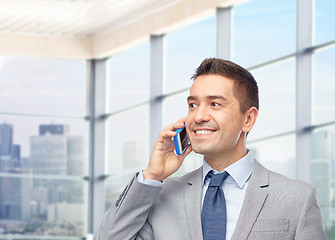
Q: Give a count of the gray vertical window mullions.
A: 4